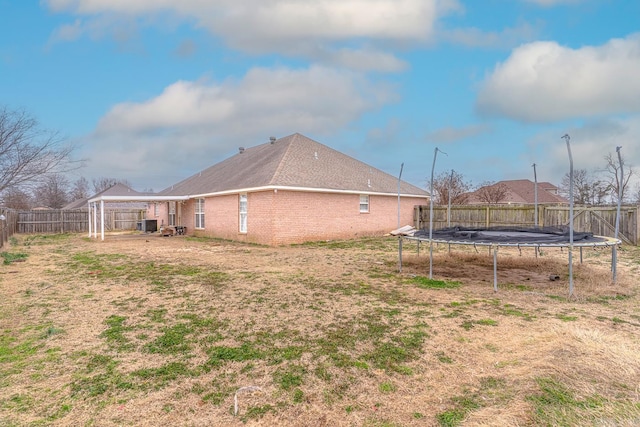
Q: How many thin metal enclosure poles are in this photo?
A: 6